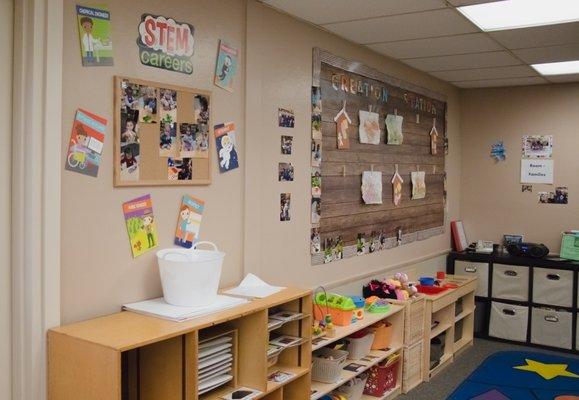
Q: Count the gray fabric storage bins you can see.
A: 5